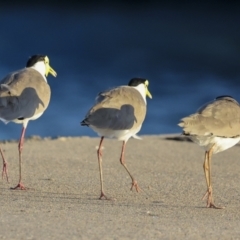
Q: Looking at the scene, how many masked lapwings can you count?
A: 3